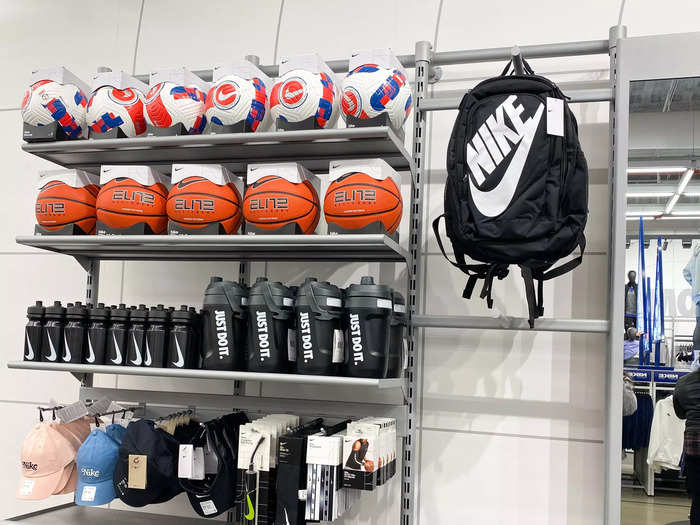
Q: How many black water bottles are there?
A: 12